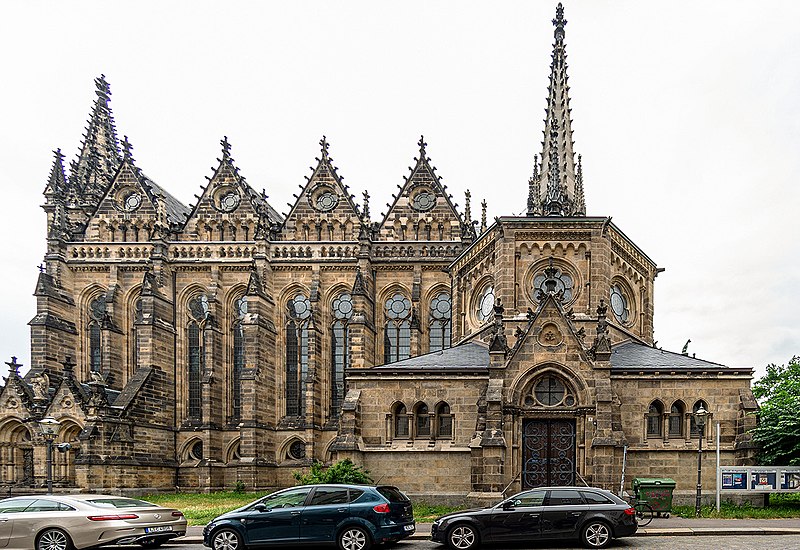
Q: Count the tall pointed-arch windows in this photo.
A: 8